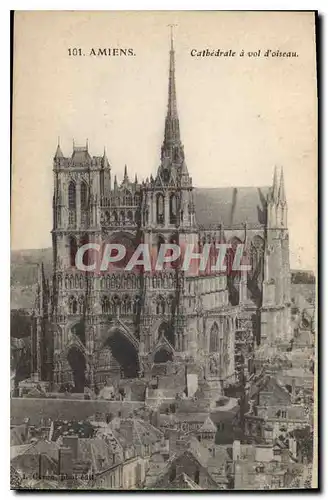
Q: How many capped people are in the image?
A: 0